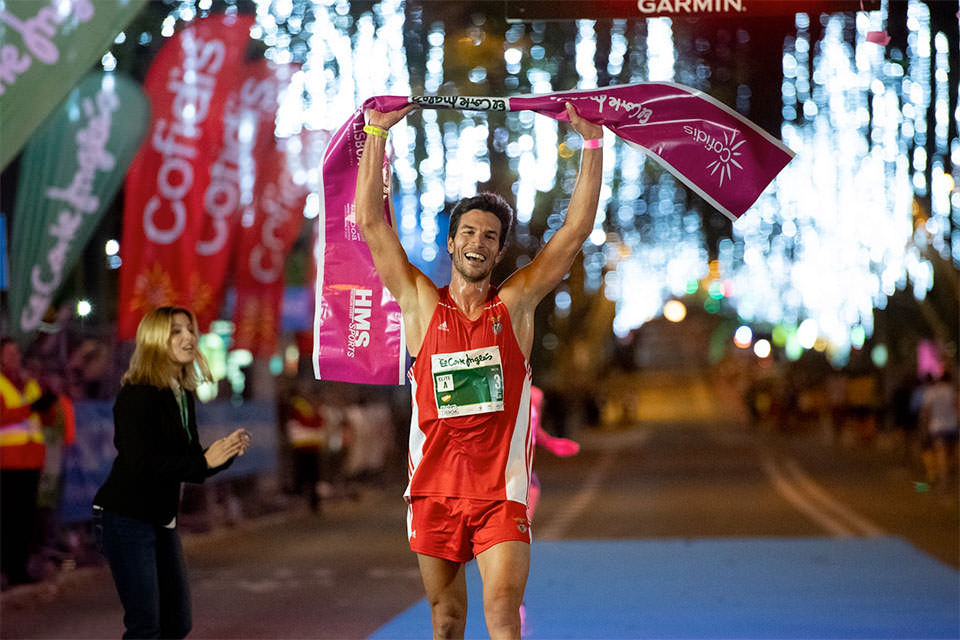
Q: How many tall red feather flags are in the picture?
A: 3